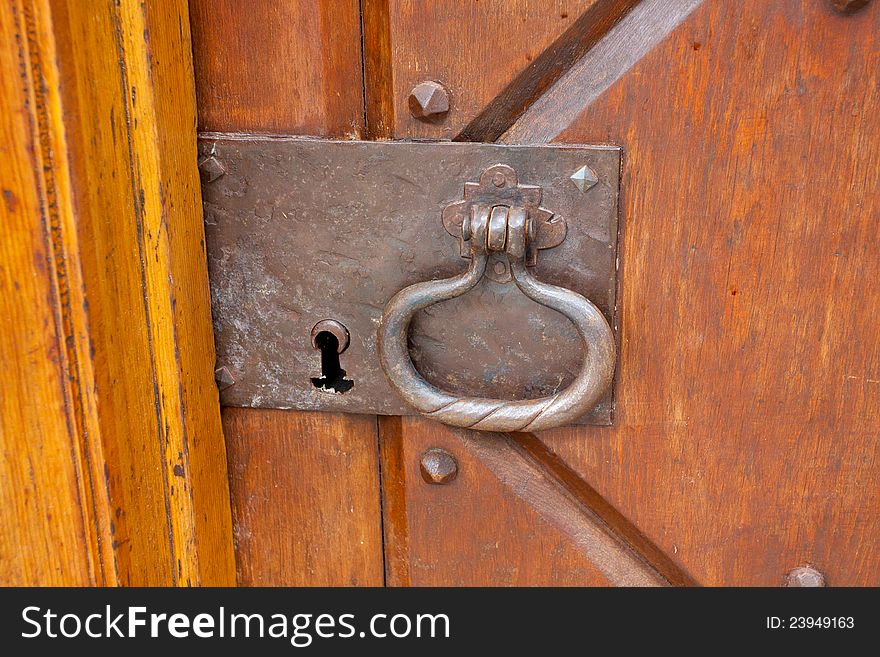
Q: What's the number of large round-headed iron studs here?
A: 4